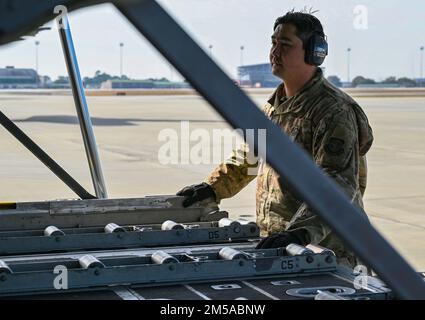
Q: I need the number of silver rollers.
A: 11